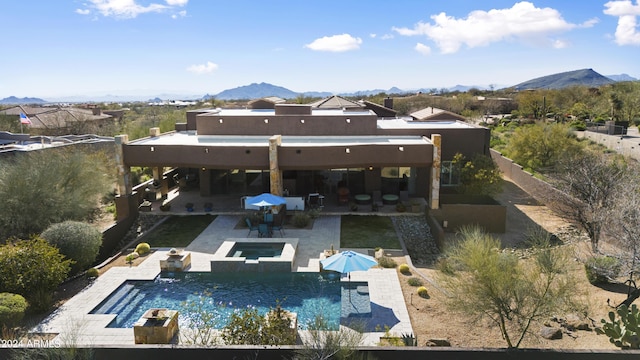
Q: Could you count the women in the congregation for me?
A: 0